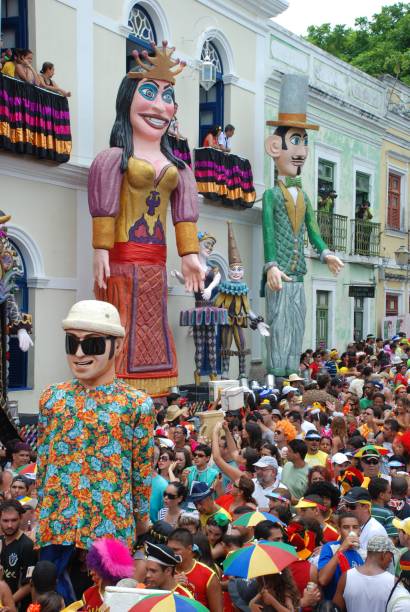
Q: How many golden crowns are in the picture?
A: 1